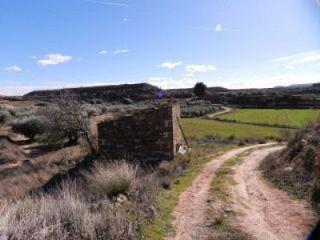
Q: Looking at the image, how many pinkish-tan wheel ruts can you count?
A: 2